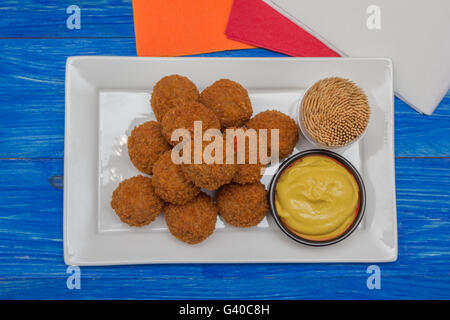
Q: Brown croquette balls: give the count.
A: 11